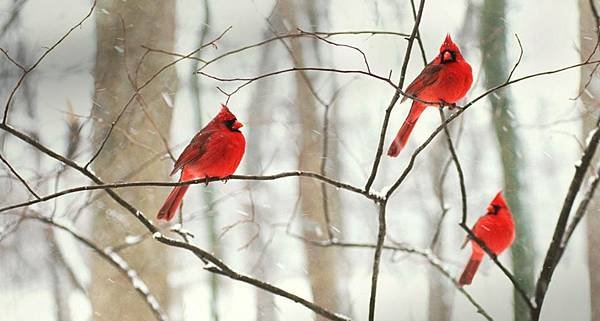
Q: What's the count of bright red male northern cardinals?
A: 3